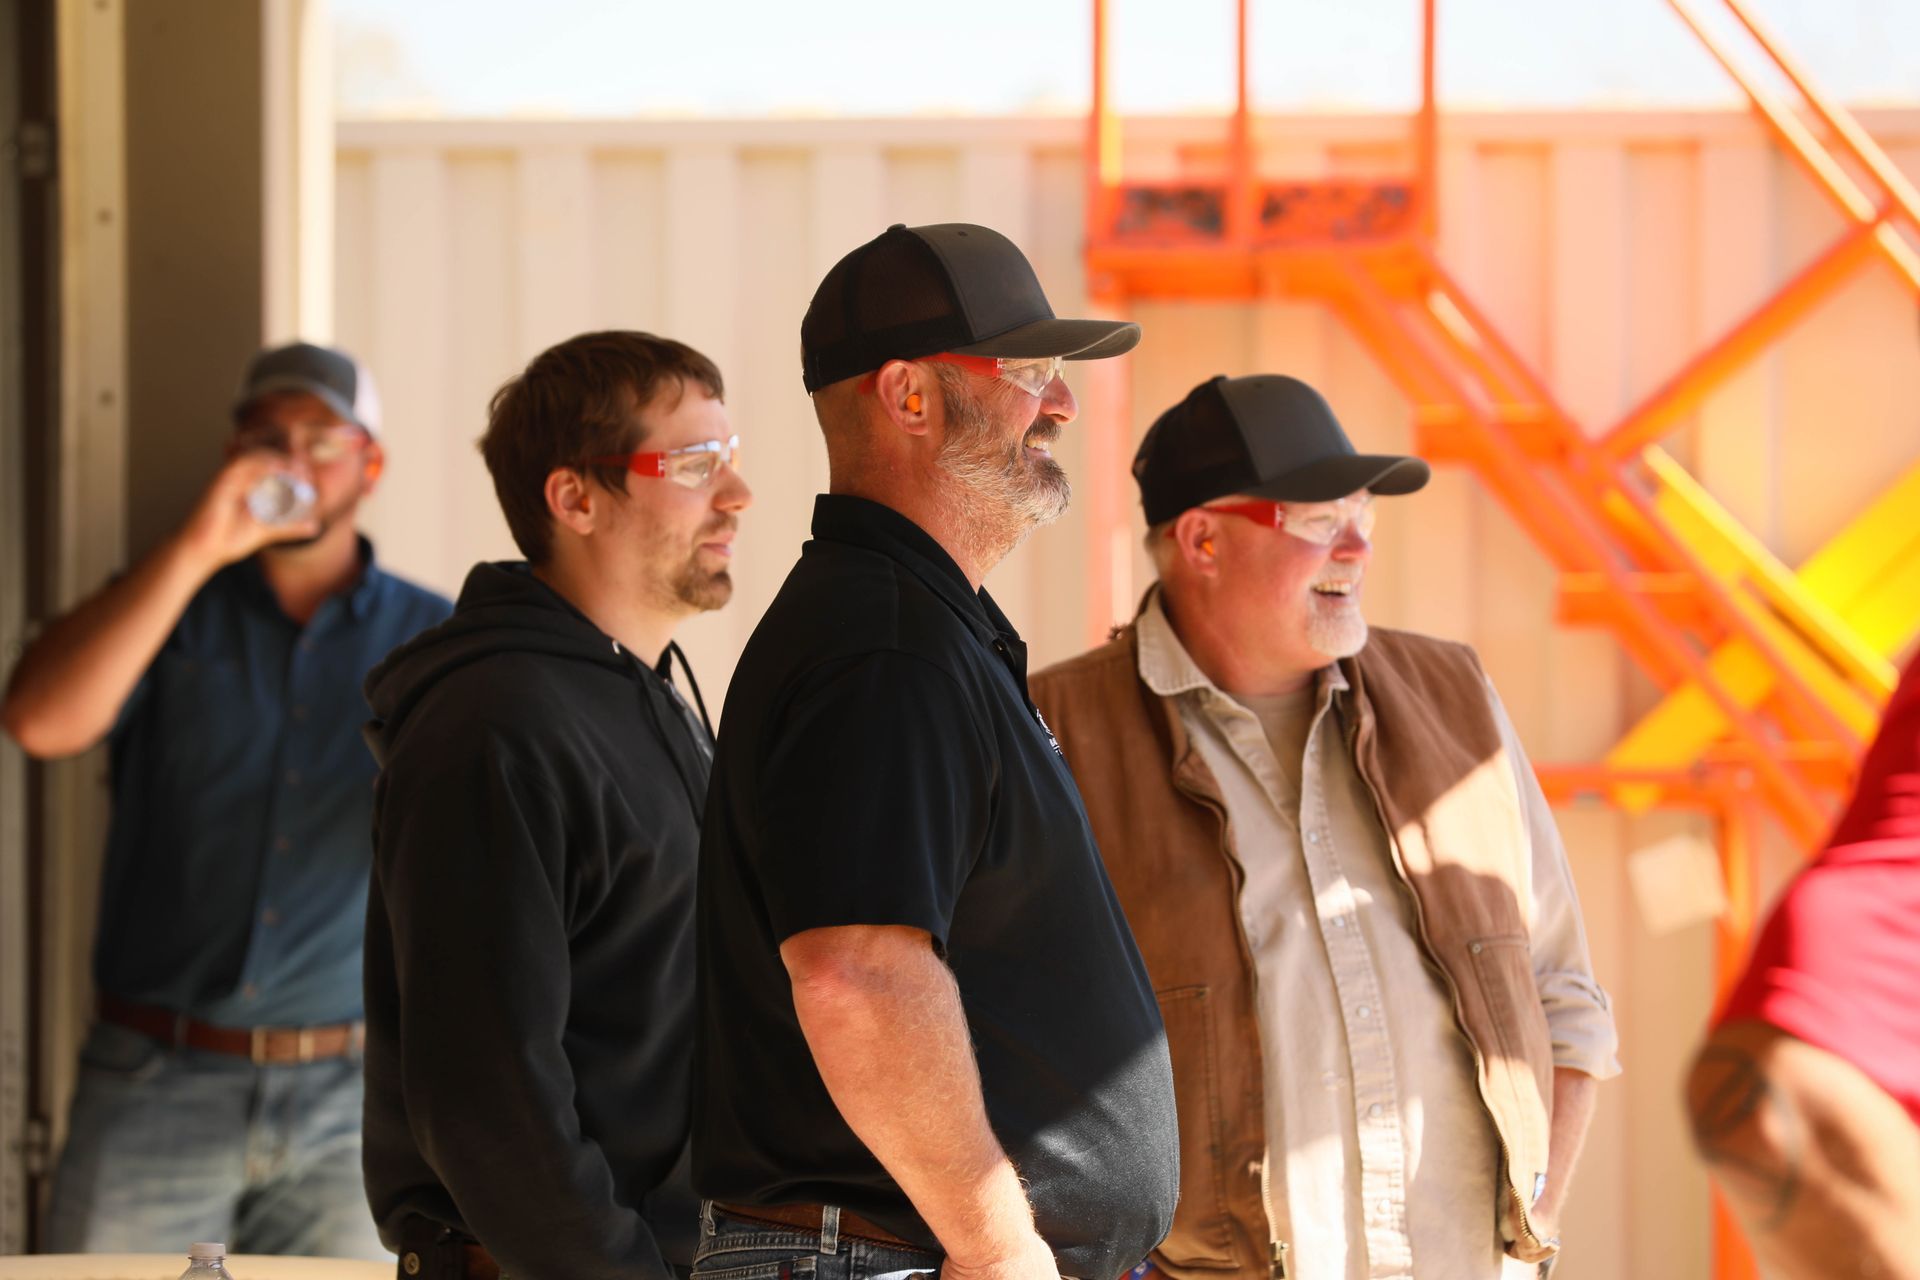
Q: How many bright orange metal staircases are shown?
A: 1